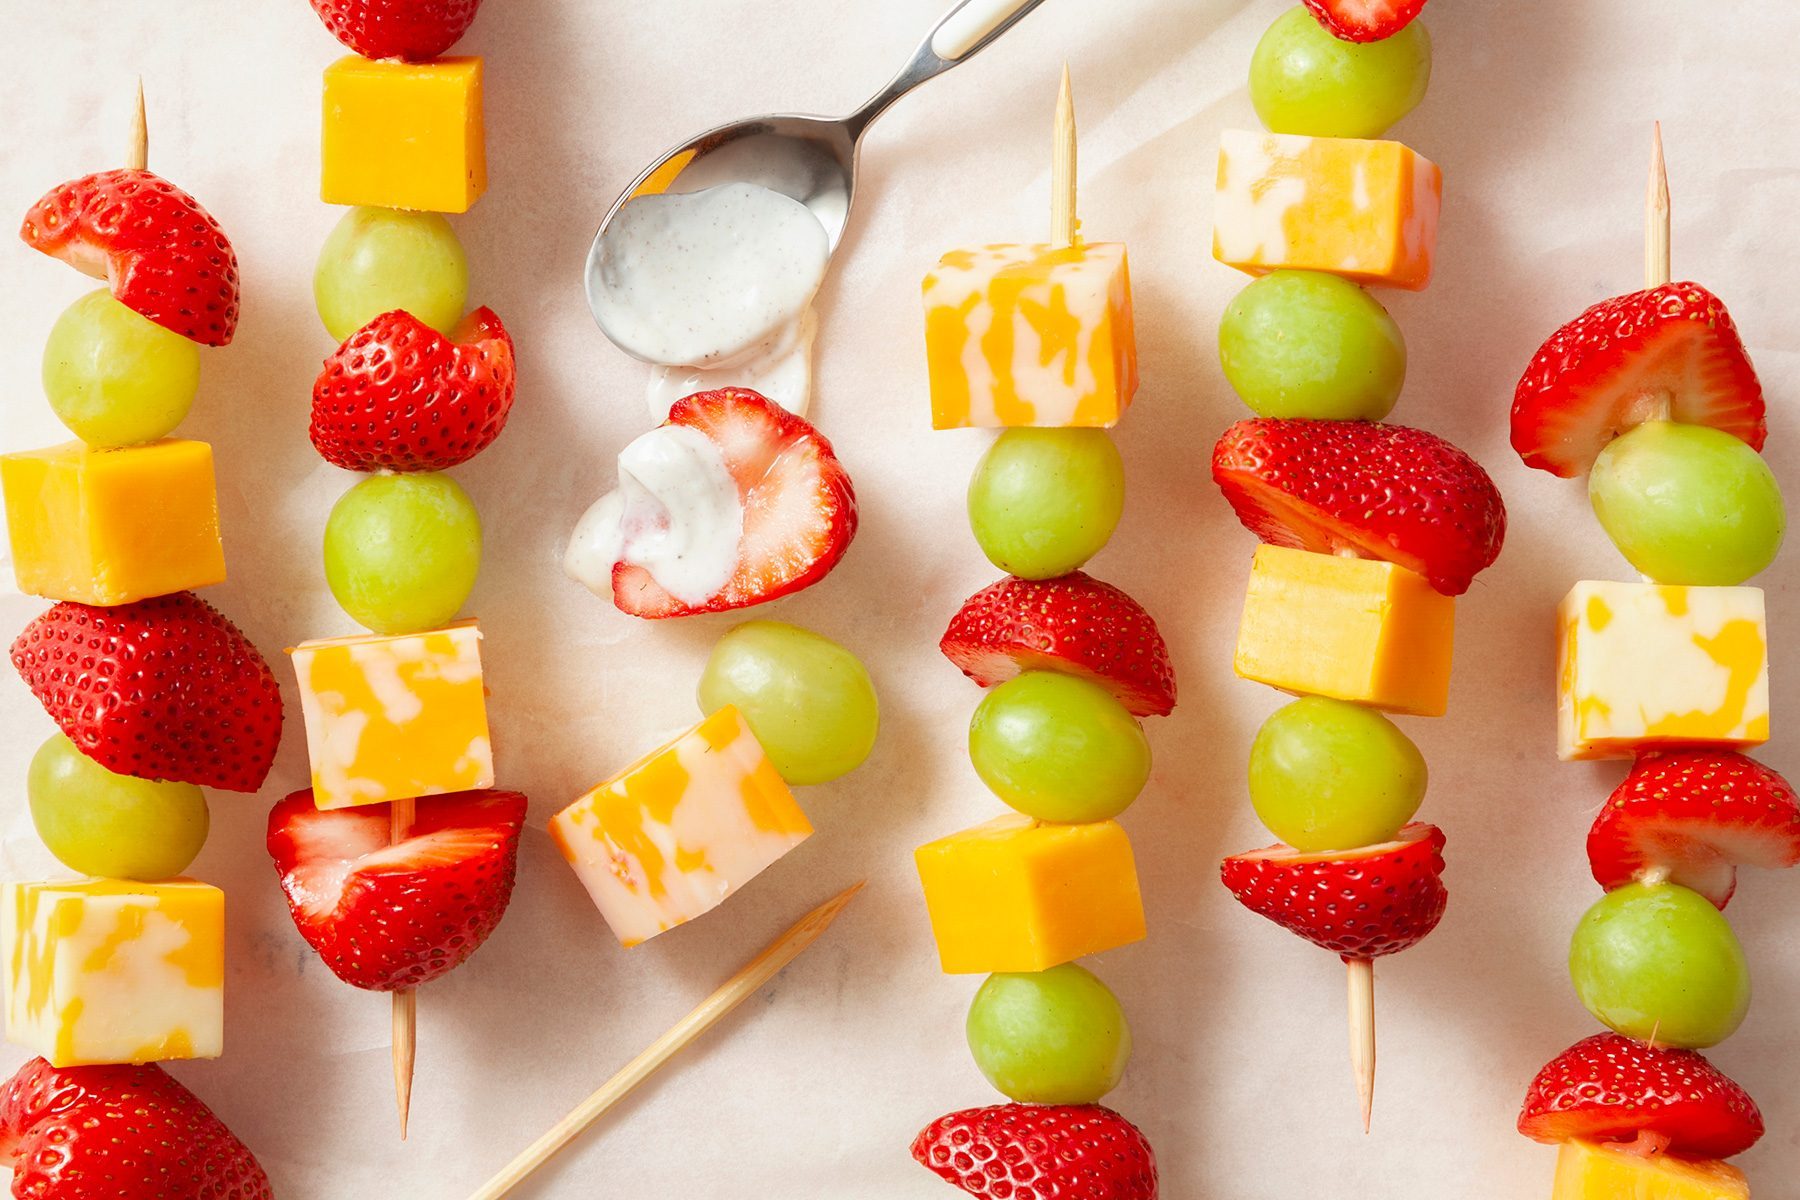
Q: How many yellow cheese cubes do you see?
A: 5